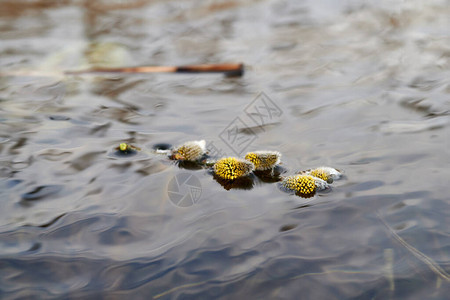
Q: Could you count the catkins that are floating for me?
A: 5